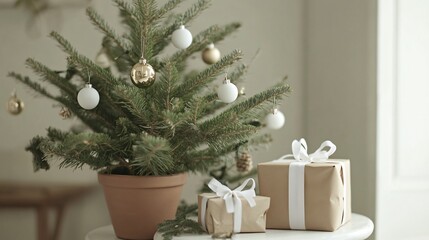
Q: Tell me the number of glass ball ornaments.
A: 7